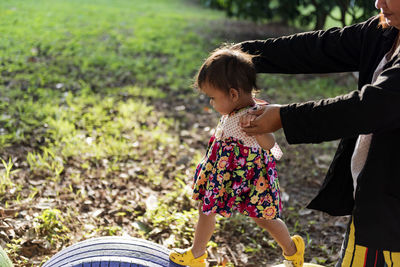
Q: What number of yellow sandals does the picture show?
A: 2